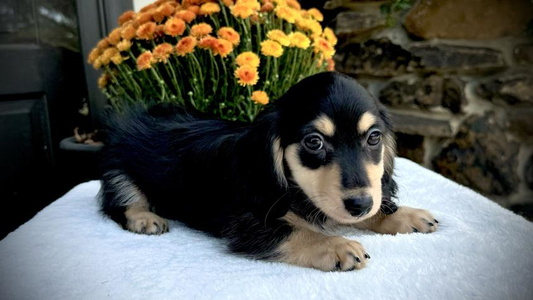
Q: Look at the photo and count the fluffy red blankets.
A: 0